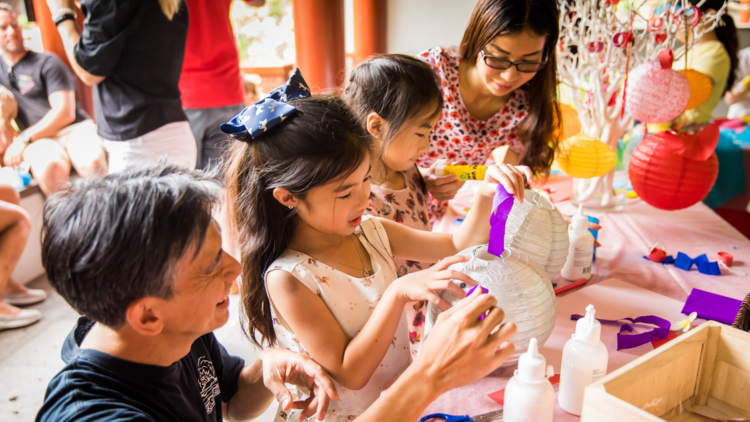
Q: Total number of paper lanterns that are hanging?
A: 5